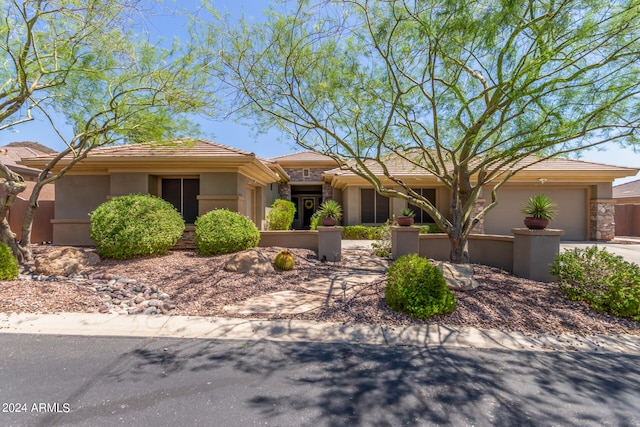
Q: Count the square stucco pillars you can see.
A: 3